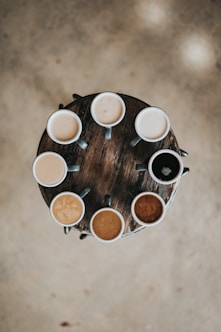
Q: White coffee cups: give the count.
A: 8